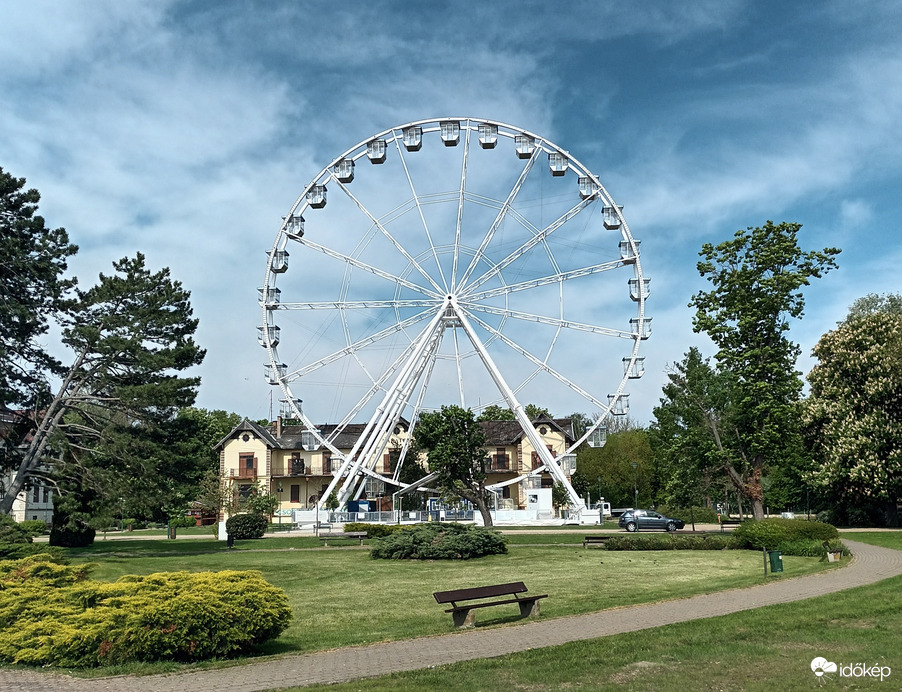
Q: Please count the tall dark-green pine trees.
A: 2